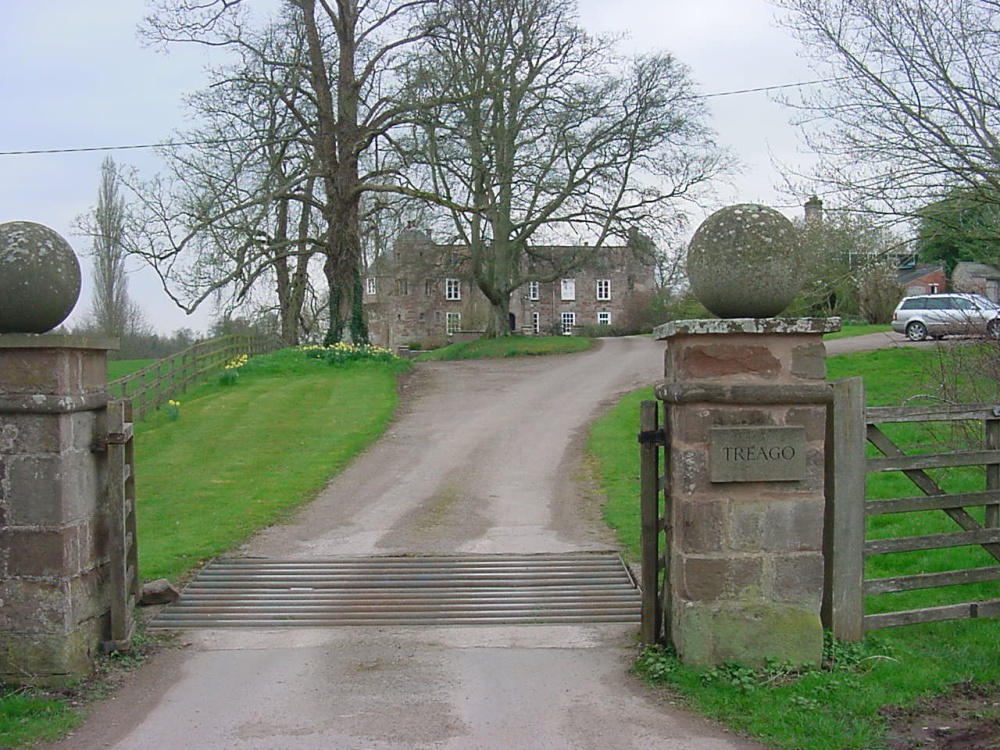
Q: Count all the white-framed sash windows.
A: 9